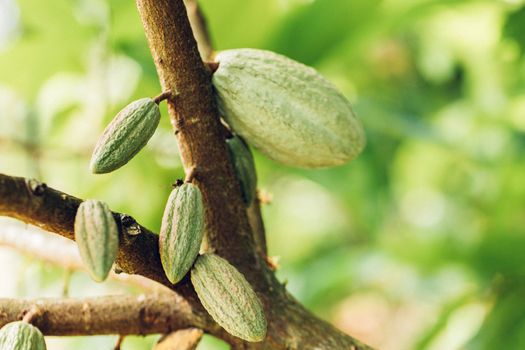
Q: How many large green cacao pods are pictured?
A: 1